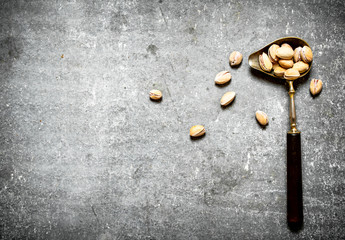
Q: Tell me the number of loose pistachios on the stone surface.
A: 7